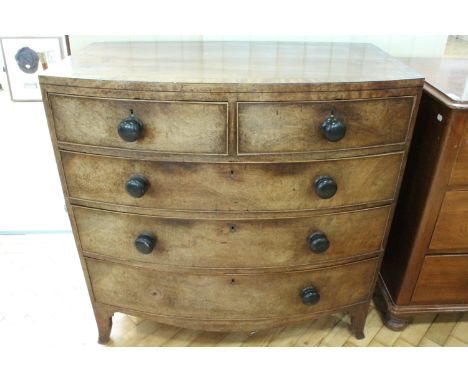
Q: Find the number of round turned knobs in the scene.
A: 7